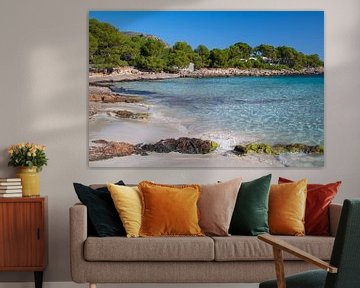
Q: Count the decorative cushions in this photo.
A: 7